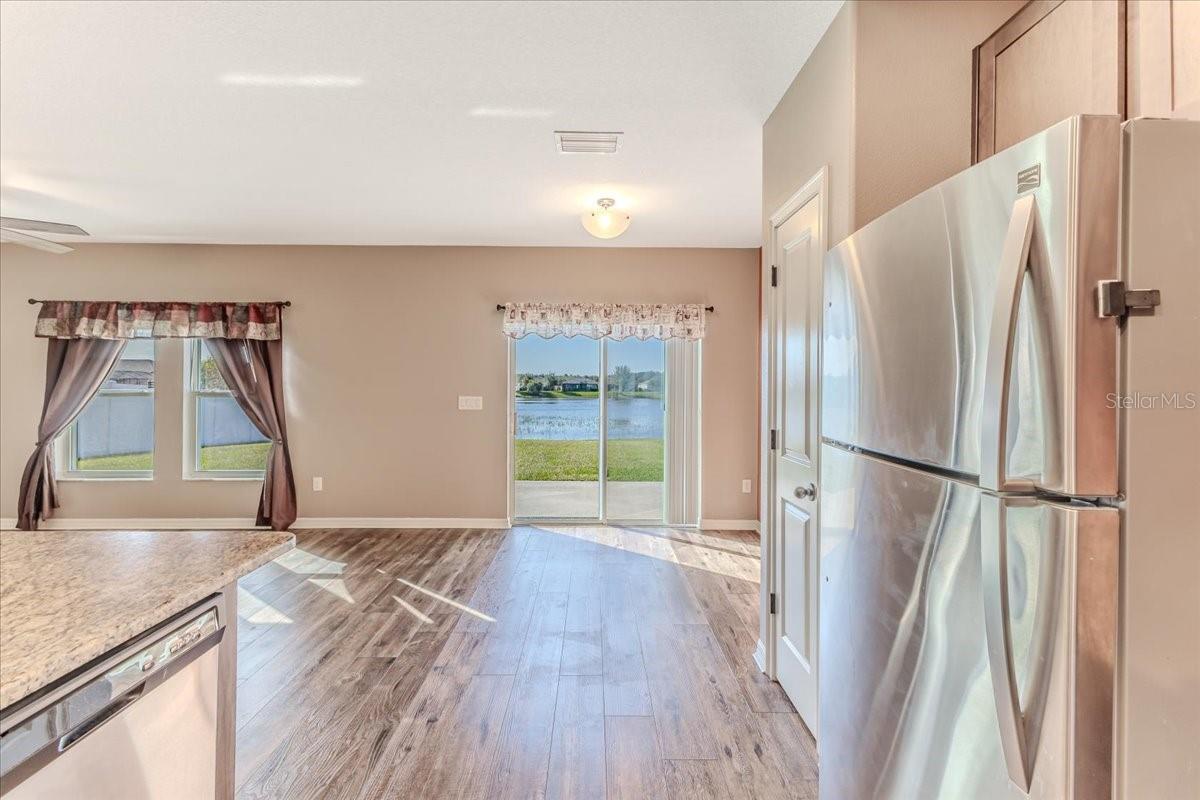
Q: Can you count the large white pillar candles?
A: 0